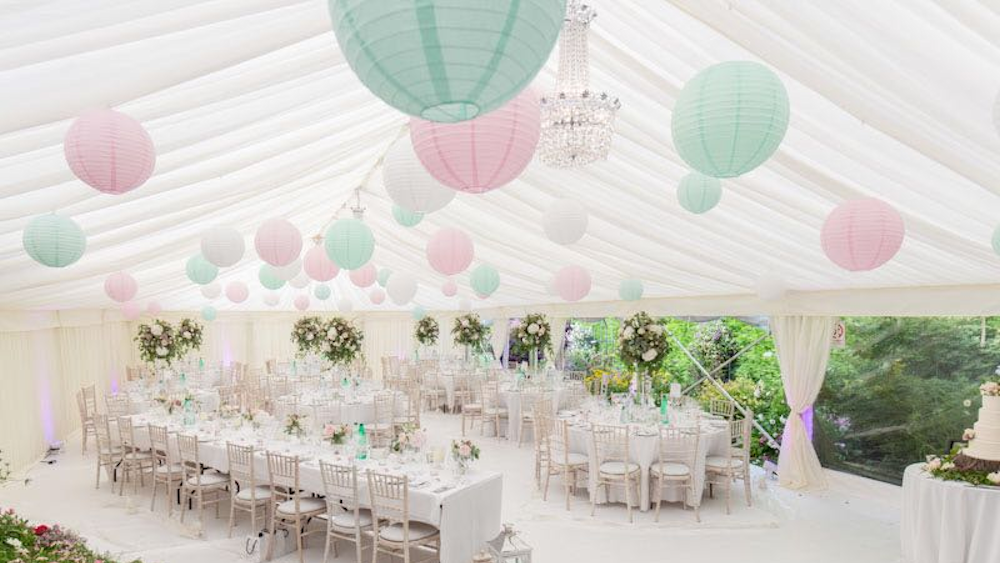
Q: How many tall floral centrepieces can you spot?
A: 8